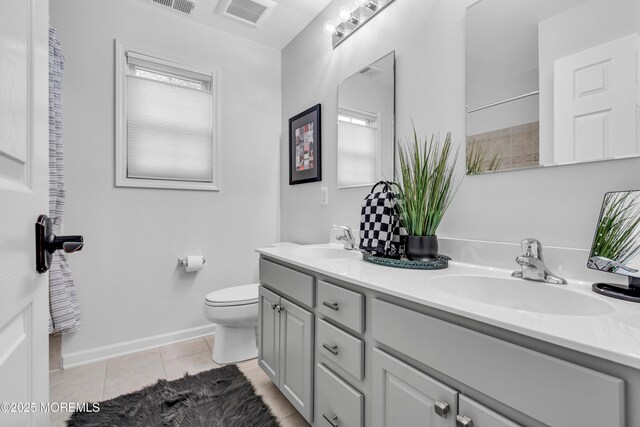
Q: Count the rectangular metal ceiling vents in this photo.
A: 2